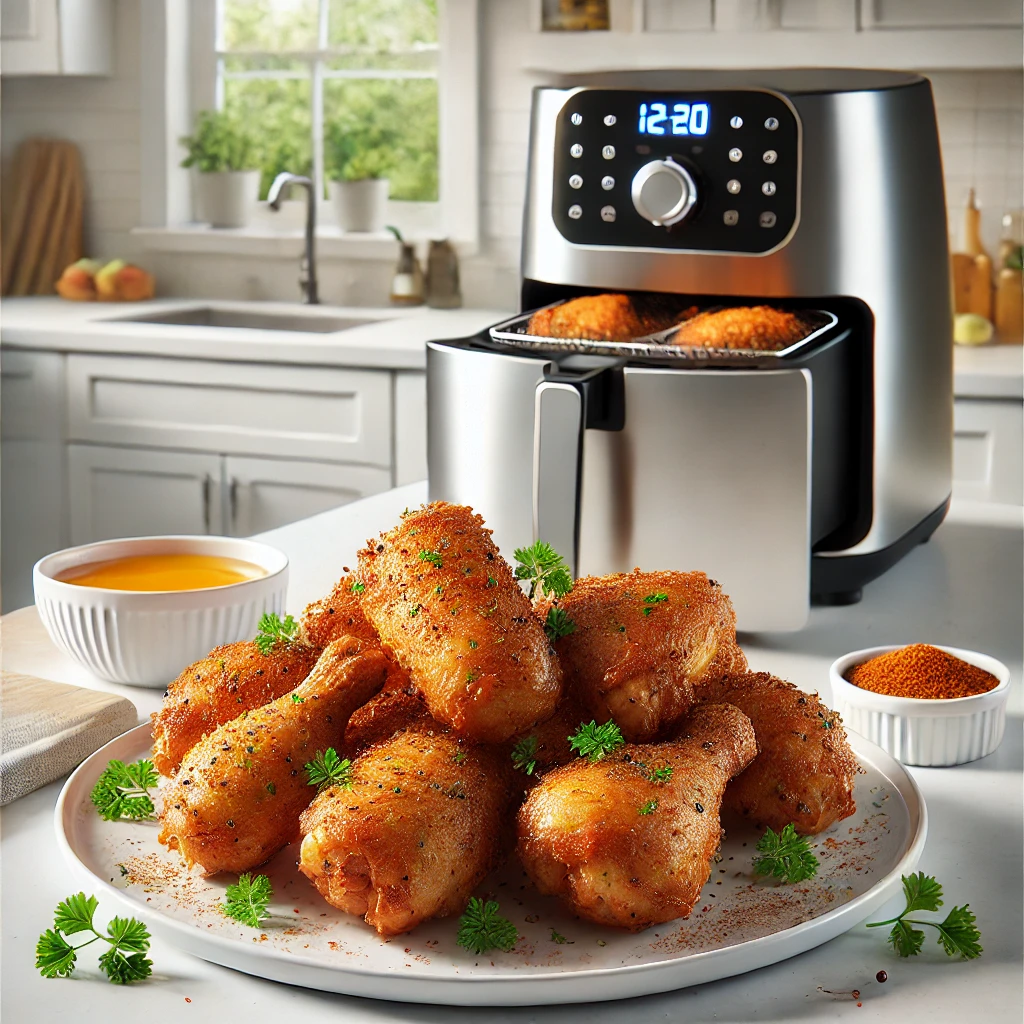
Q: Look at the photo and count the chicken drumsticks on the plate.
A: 2